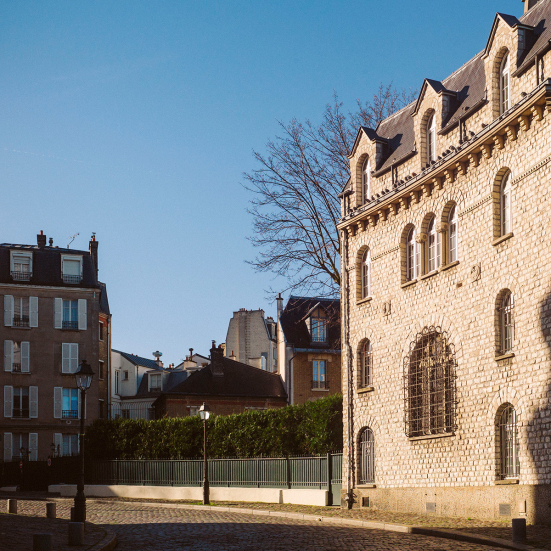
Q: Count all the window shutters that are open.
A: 13